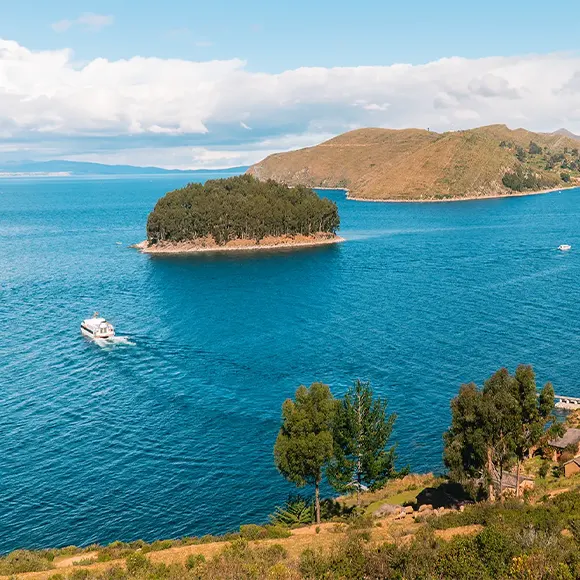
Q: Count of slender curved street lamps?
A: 0